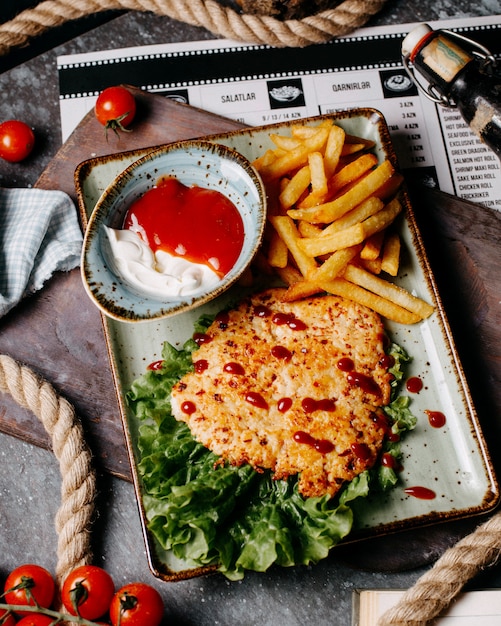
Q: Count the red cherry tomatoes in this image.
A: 7